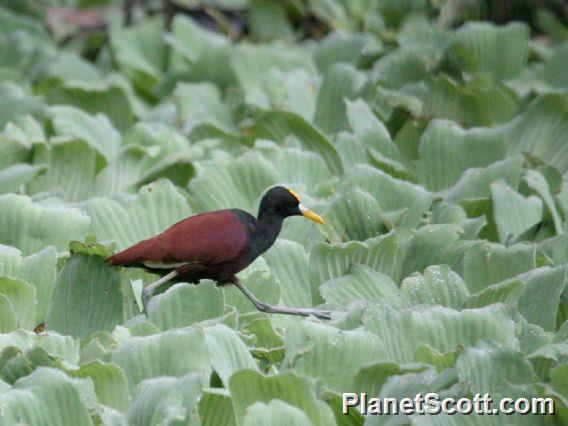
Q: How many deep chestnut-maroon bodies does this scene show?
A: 1